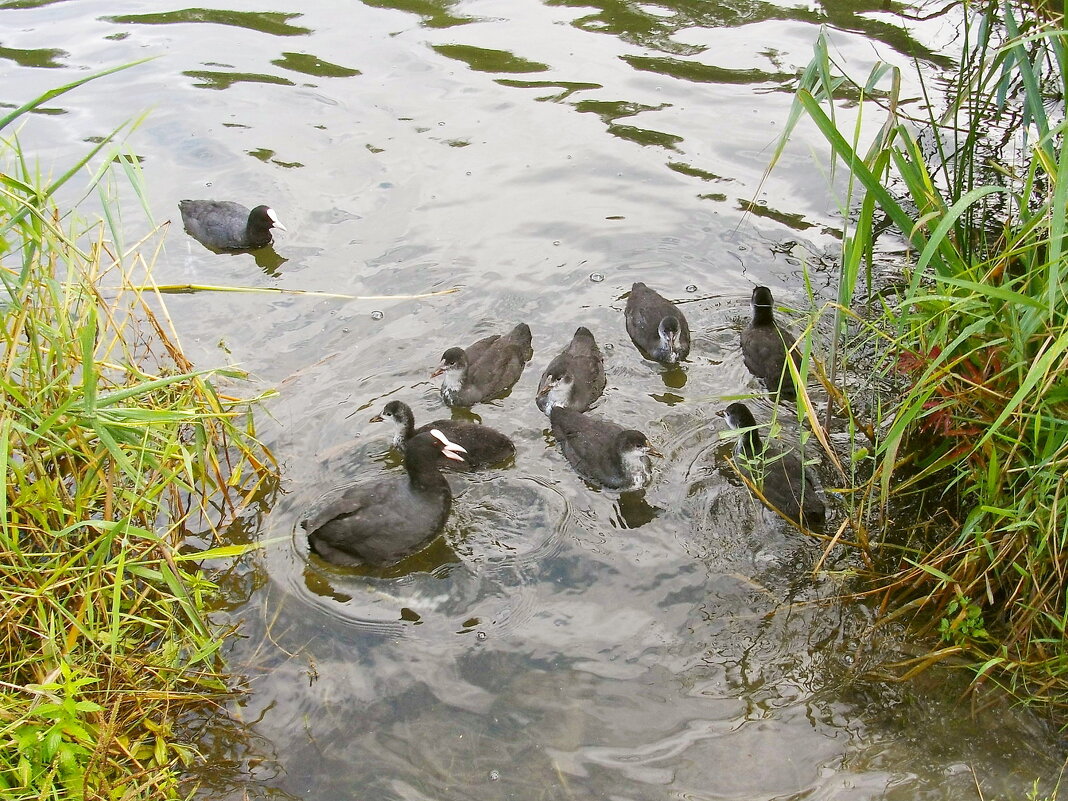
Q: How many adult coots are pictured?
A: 2